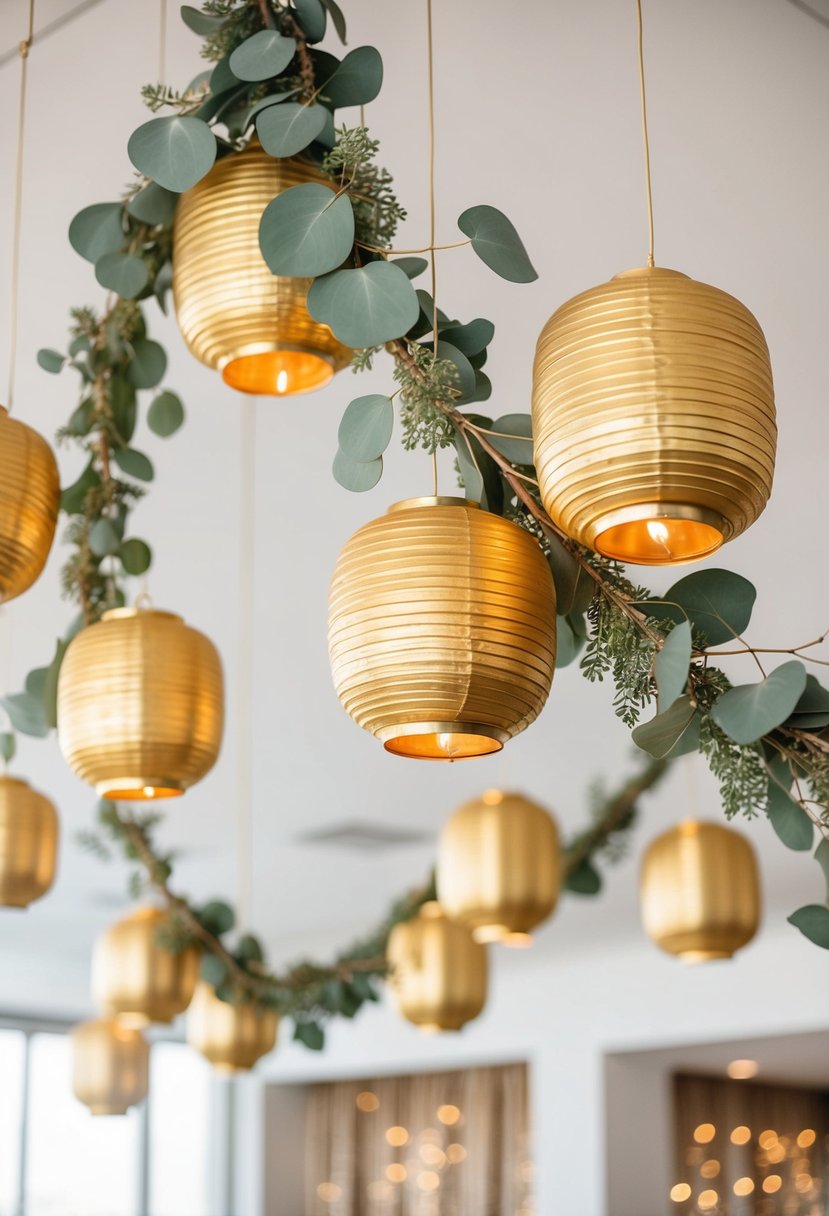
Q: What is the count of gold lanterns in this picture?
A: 12